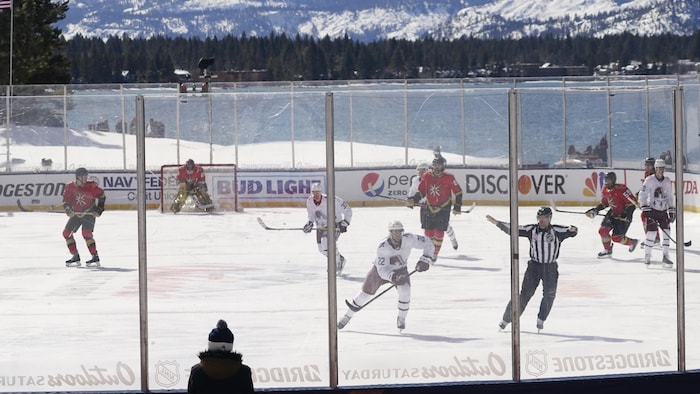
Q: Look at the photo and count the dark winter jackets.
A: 1